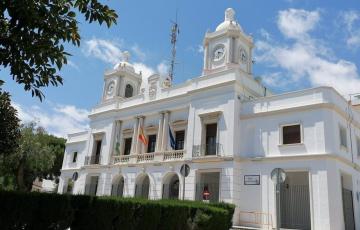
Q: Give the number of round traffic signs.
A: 3